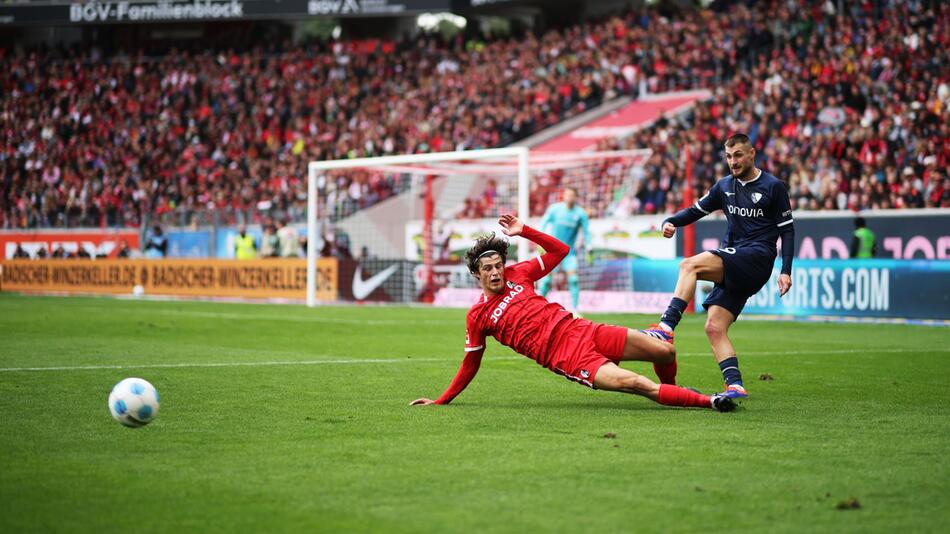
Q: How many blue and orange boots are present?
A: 2